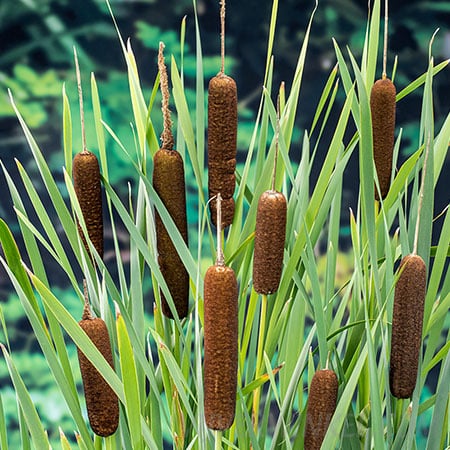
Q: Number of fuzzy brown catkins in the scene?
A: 9